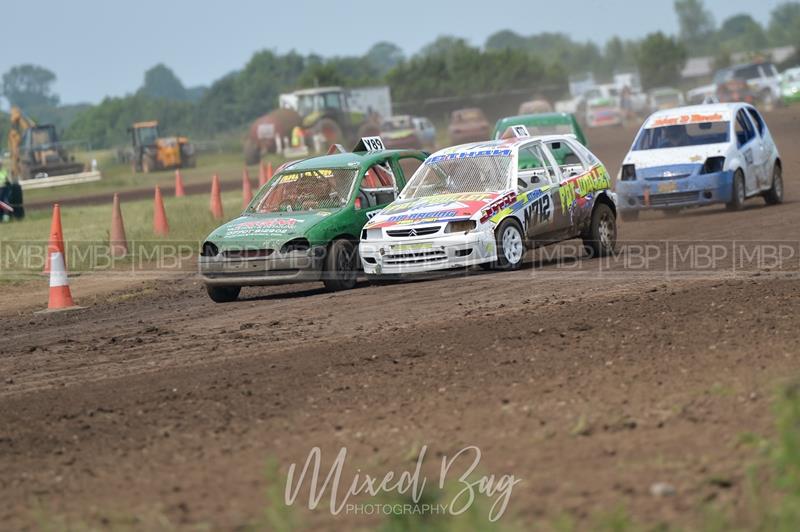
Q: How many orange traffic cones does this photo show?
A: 9